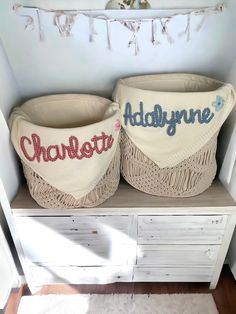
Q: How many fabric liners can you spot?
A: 2